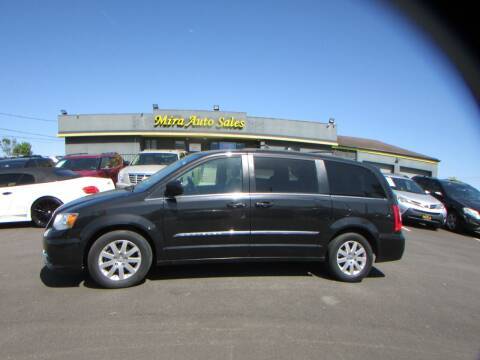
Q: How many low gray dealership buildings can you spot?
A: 1